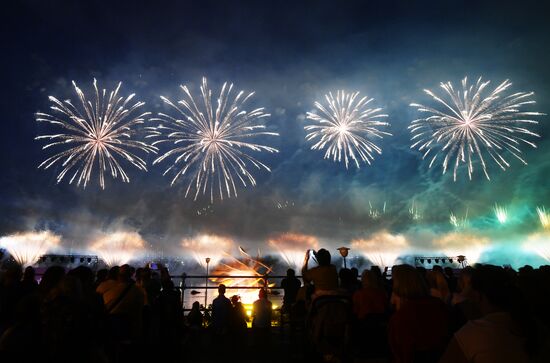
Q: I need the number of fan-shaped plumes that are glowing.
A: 7